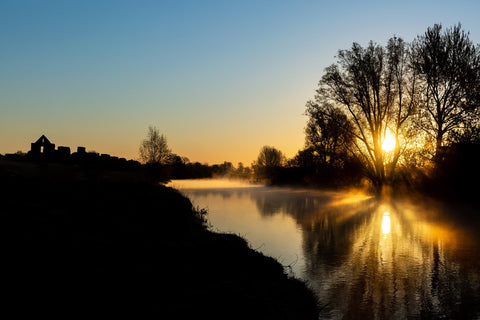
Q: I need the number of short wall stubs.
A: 2